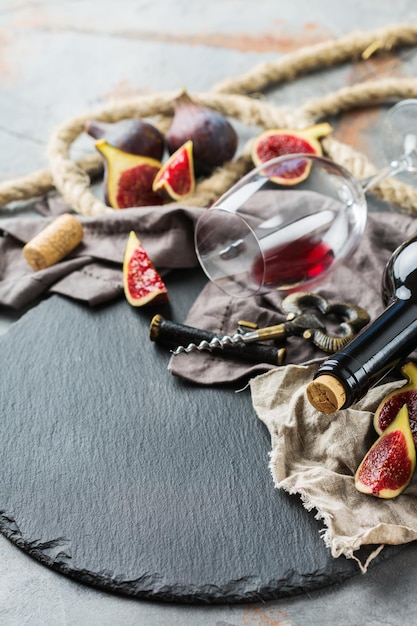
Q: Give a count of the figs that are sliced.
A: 6